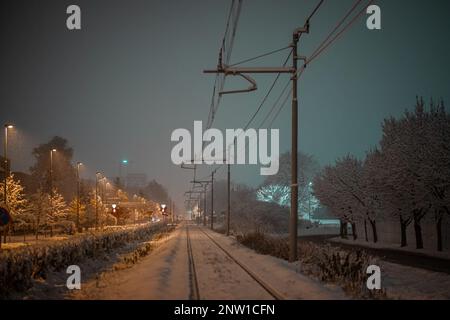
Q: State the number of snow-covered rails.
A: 2